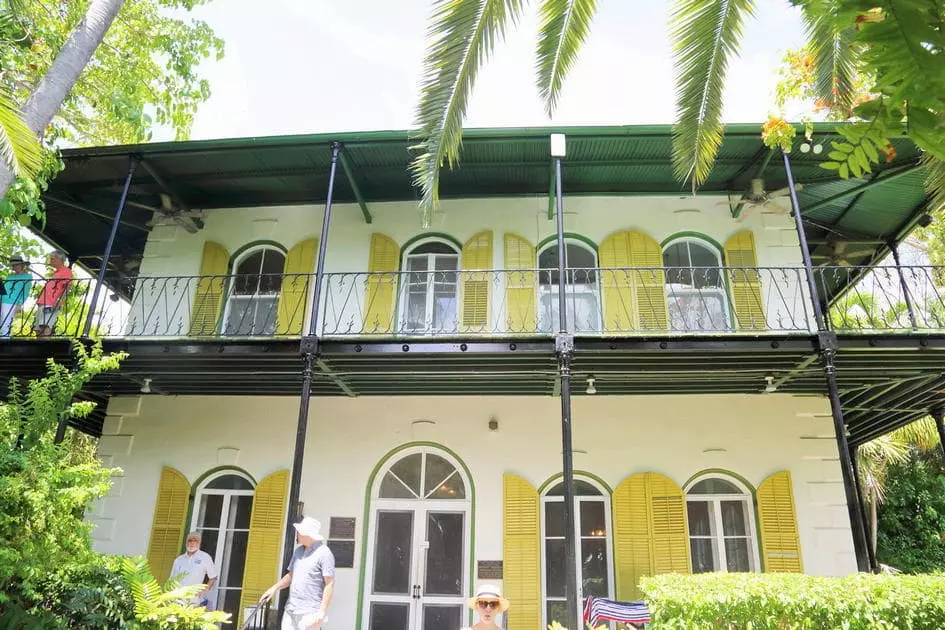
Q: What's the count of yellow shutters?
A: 14